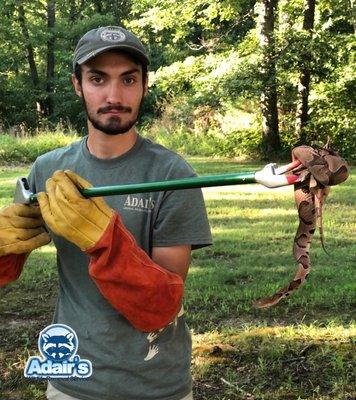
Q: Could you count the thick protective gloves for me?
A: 2